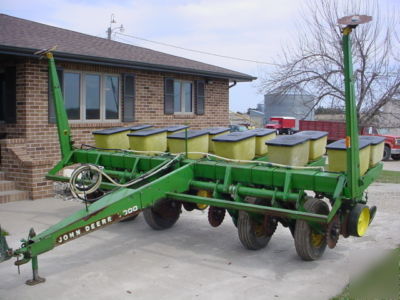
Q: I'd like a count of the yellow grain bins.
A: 12